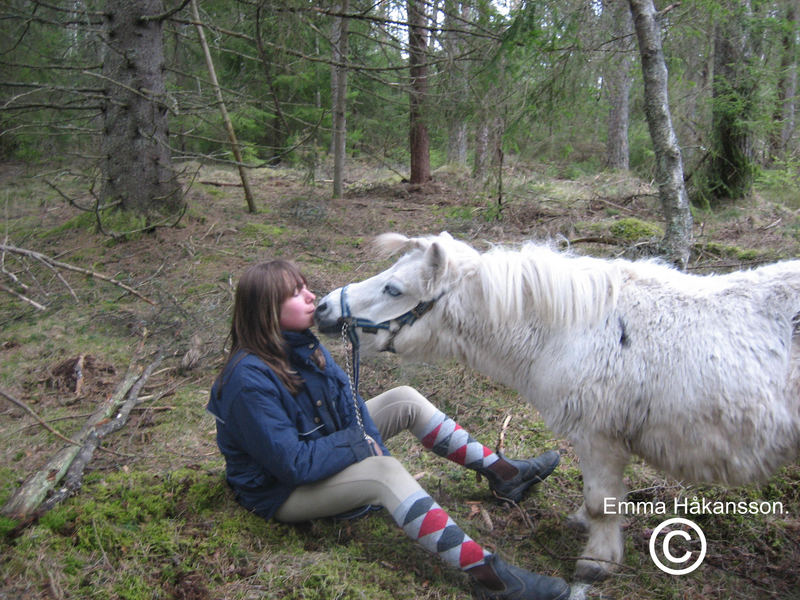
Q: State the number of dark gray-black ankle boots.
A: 2